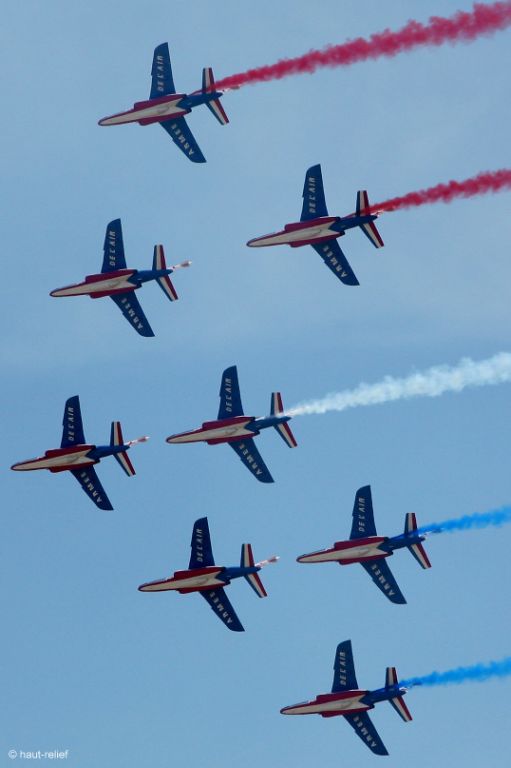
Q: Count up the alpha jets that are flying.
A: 8